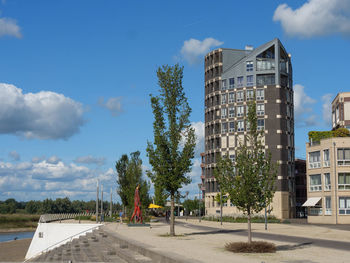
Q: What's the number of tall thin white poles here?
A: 3